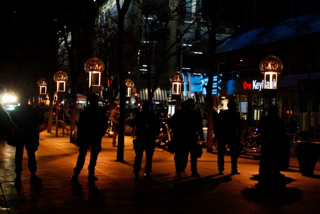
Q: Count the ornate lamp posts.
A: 6